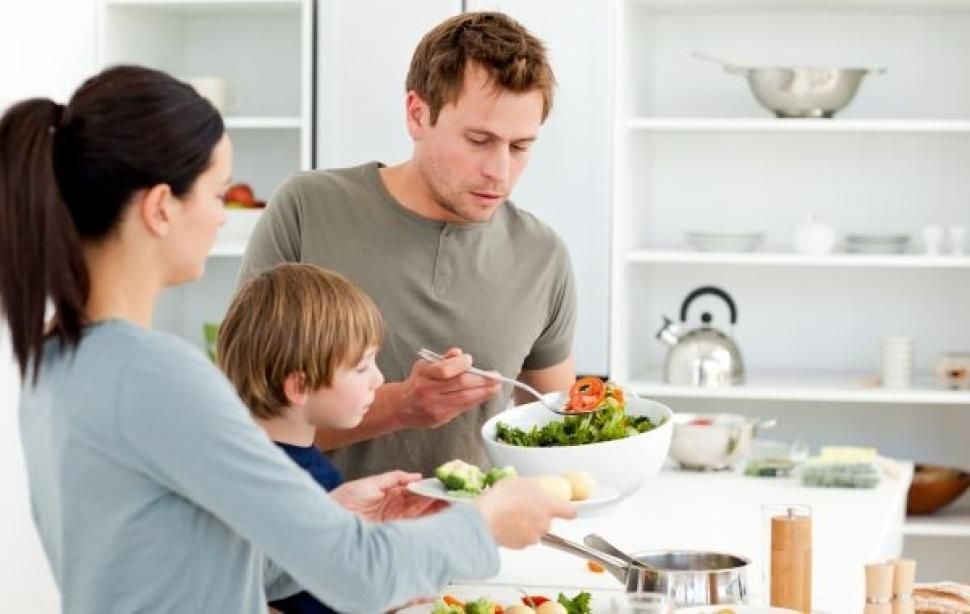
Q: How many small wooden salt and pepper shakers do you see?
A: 2